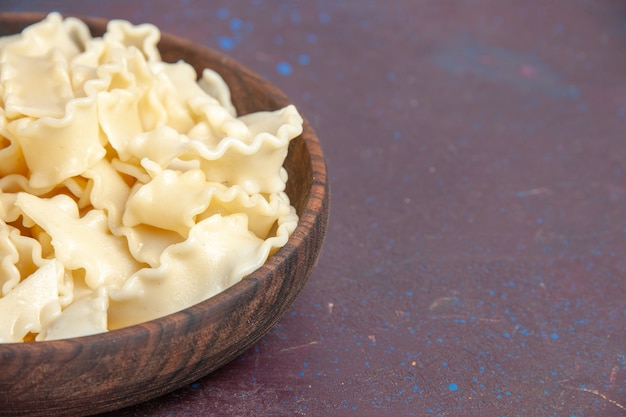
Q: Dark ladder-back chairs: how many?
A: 0